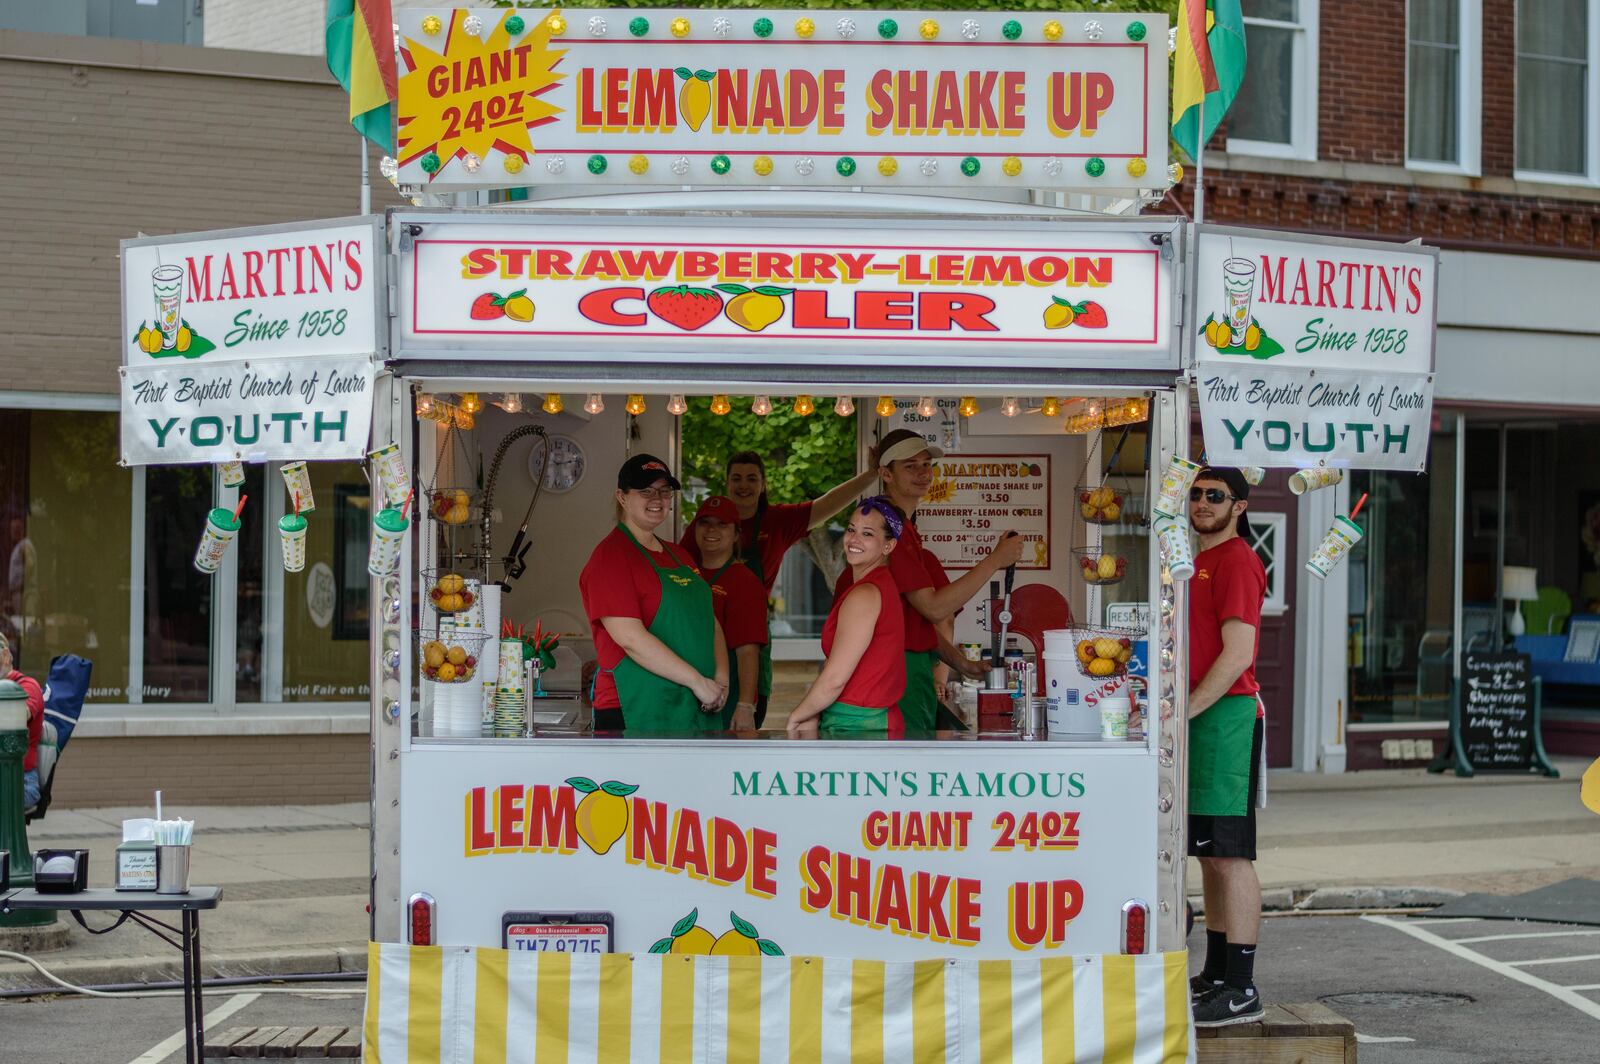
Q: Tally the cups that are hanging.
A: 11